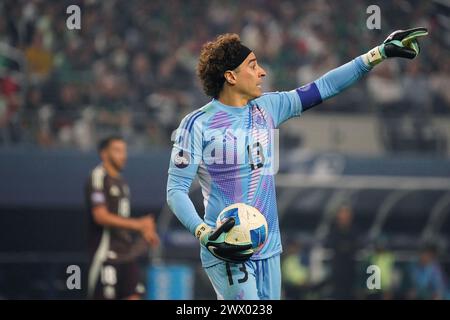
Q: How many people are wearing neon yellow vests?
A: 2